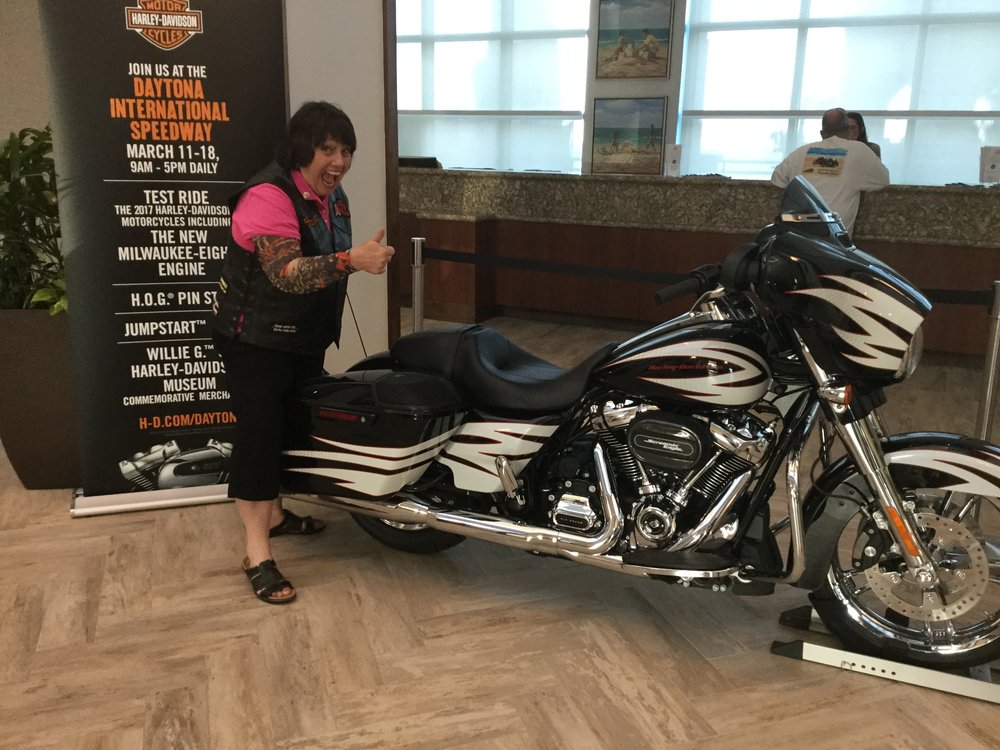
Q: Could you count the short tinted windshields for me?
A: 1